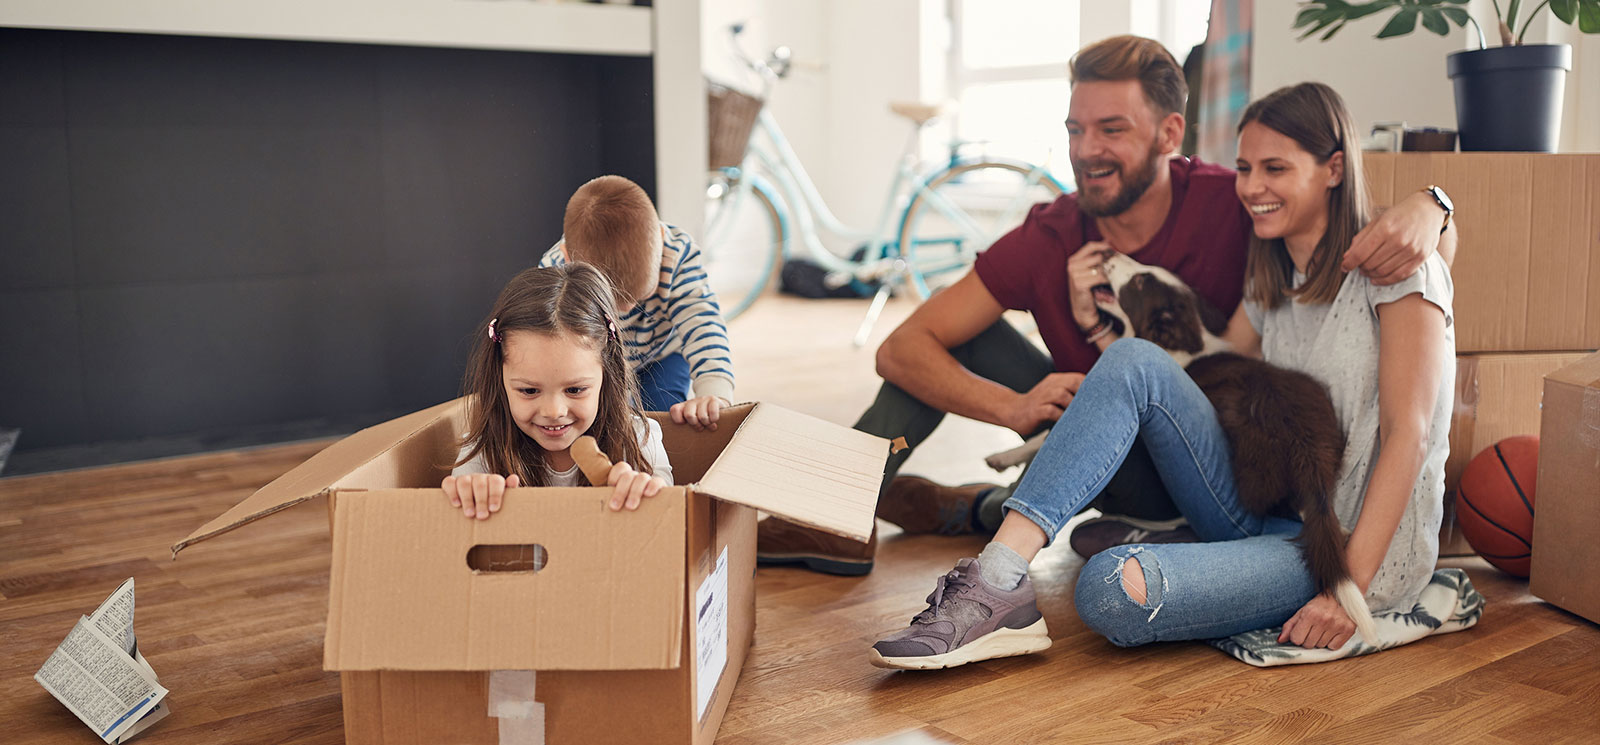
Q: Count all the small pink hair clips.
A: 2